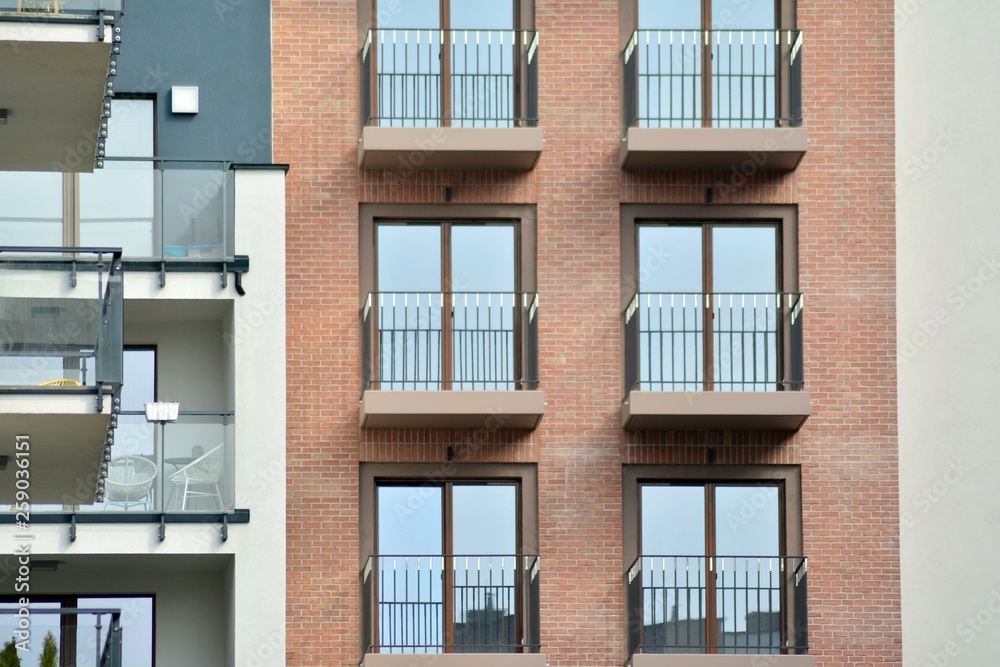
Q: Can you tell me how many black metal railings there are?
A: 6